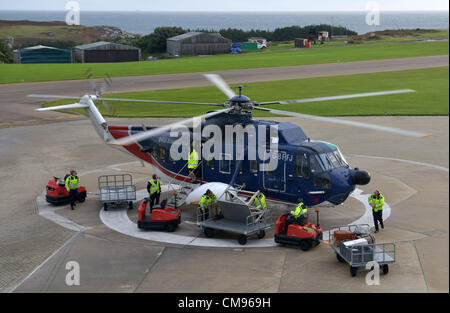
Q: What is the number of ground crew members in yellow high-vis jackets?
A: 7